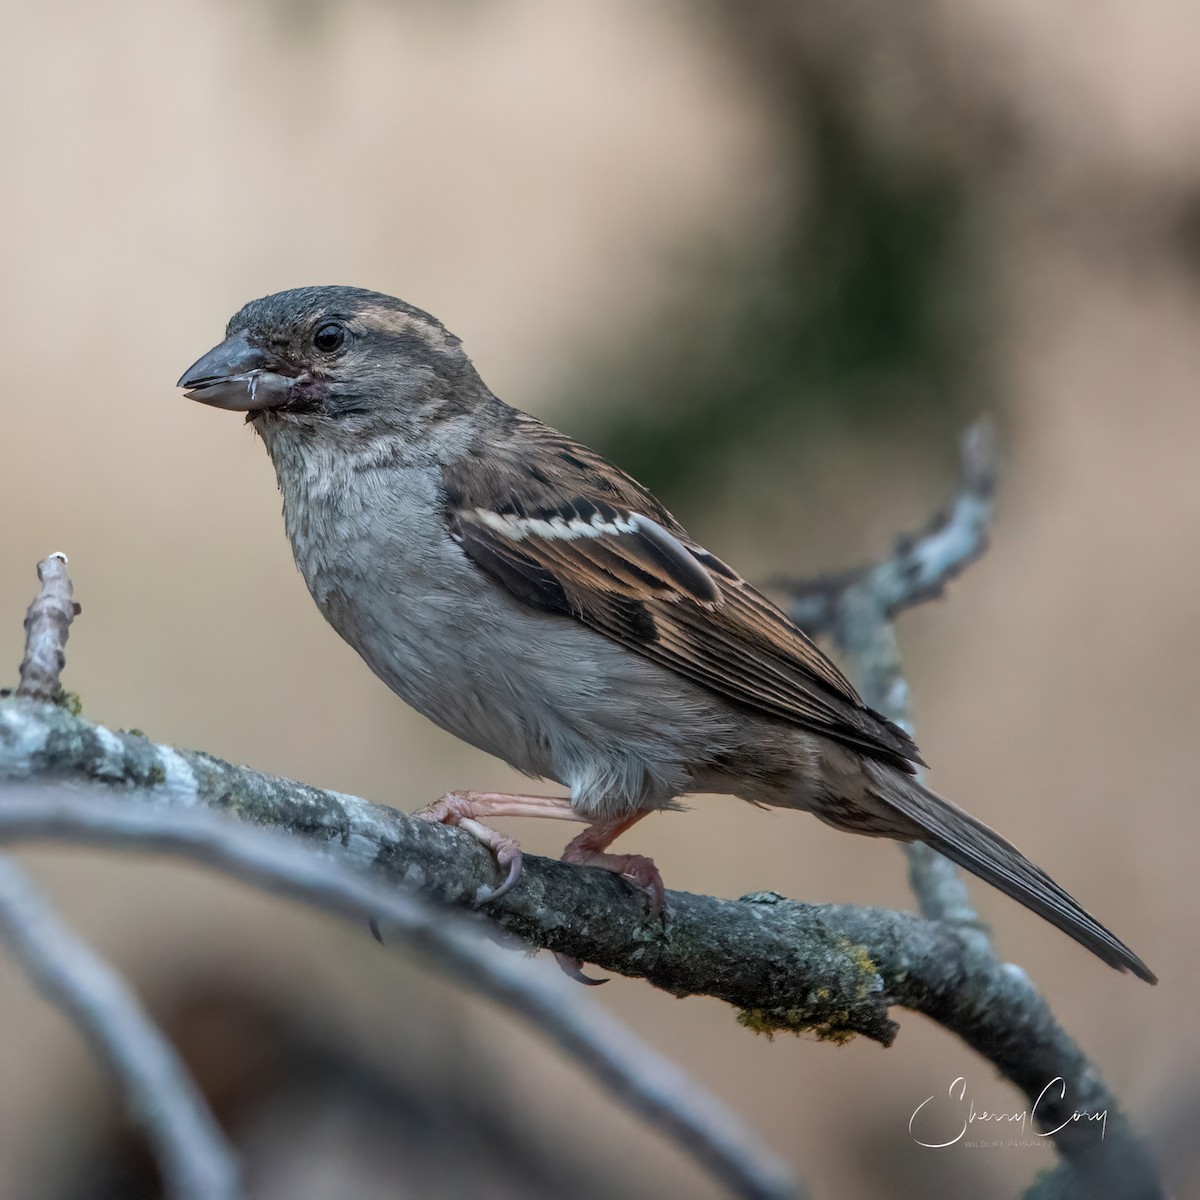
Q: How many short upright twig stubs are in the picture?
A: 1